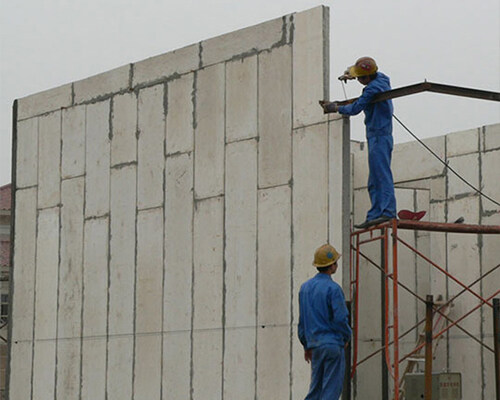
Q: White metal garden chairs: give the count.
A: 0